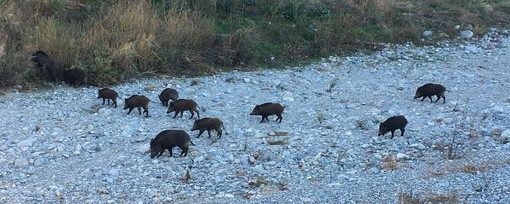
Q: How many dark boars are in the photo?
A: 11